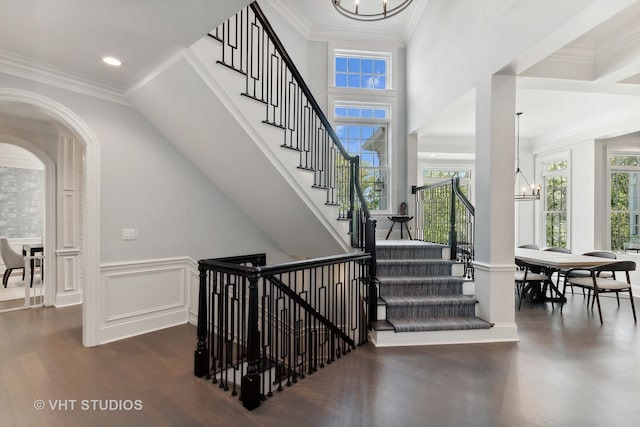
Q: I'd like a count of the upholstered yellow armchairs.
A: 0